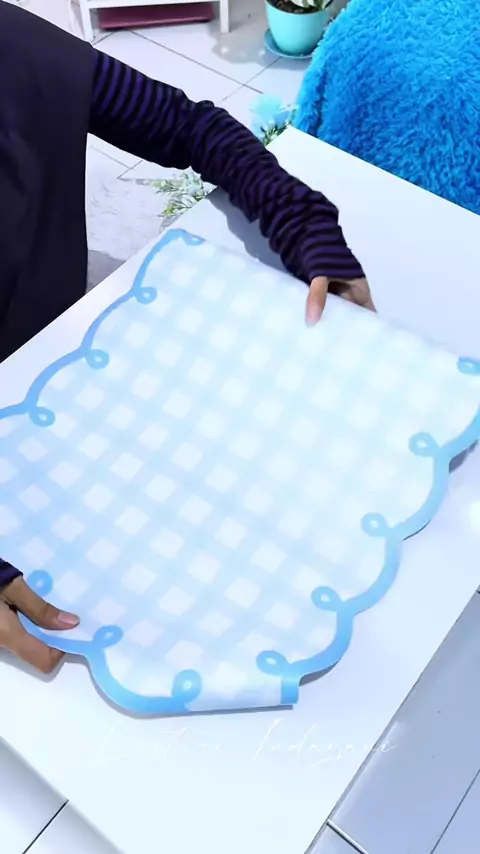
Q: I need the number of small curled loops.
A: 12